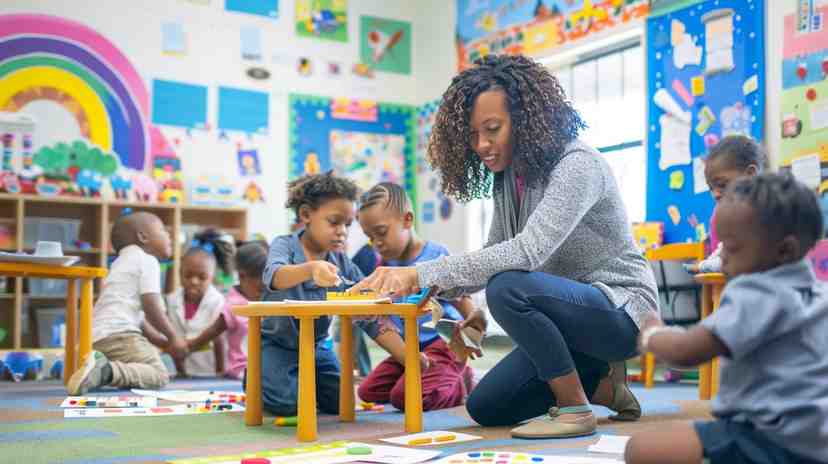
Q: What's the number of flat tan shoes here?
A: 2